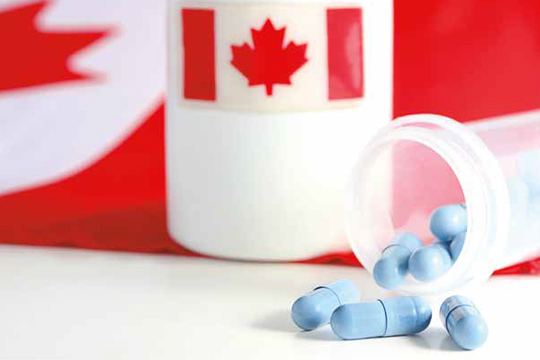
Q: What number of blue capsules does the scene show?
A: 7